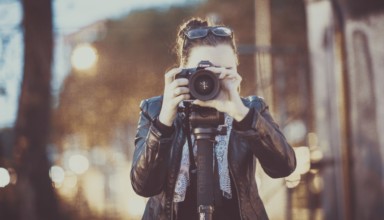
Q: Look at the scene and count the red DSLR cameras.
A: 0